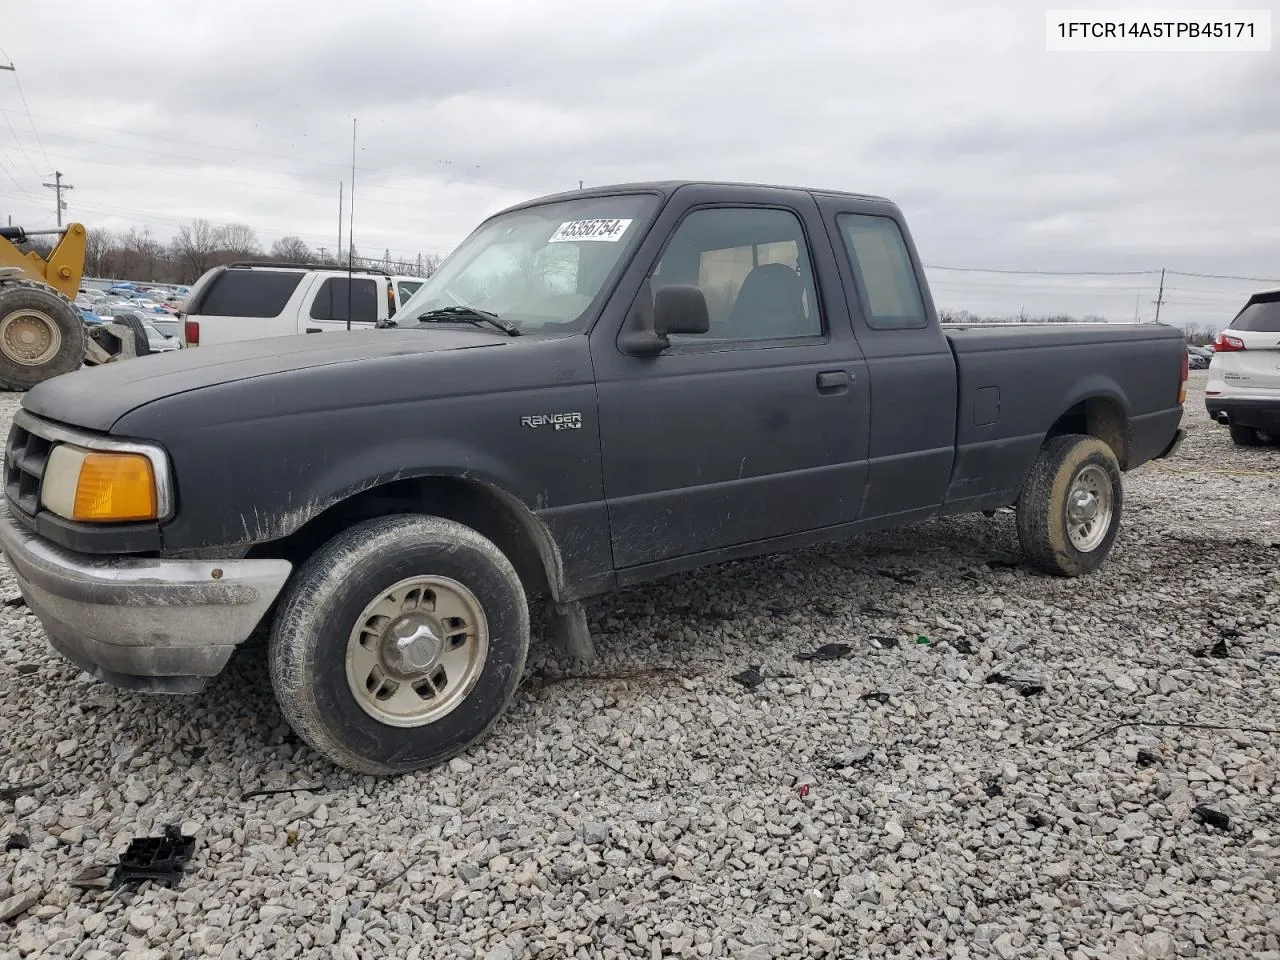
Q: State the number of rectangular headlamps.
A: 1